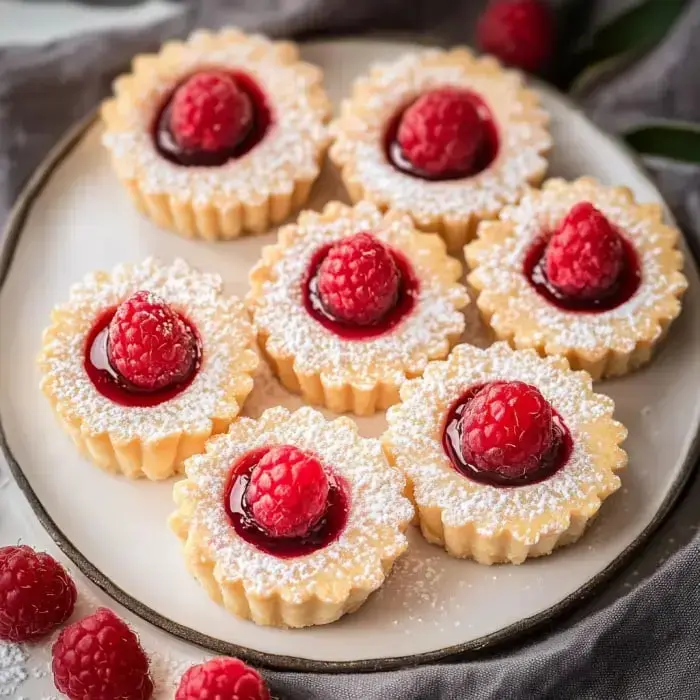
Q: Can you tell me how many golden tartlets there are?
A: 7